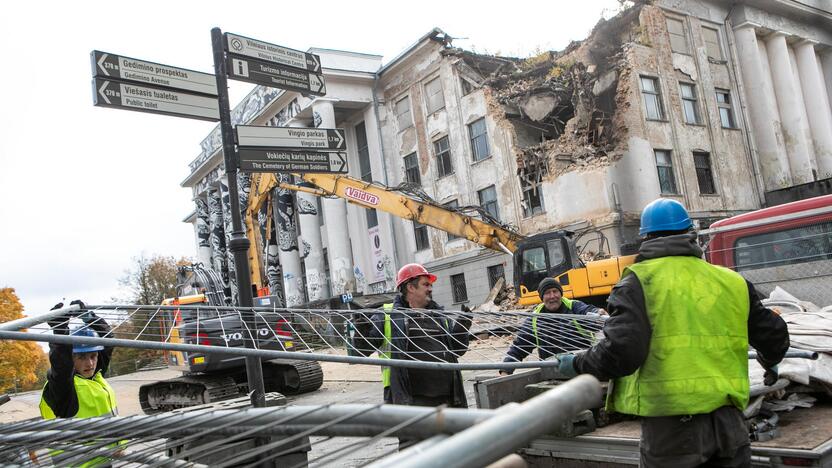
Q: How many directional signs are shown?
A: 6